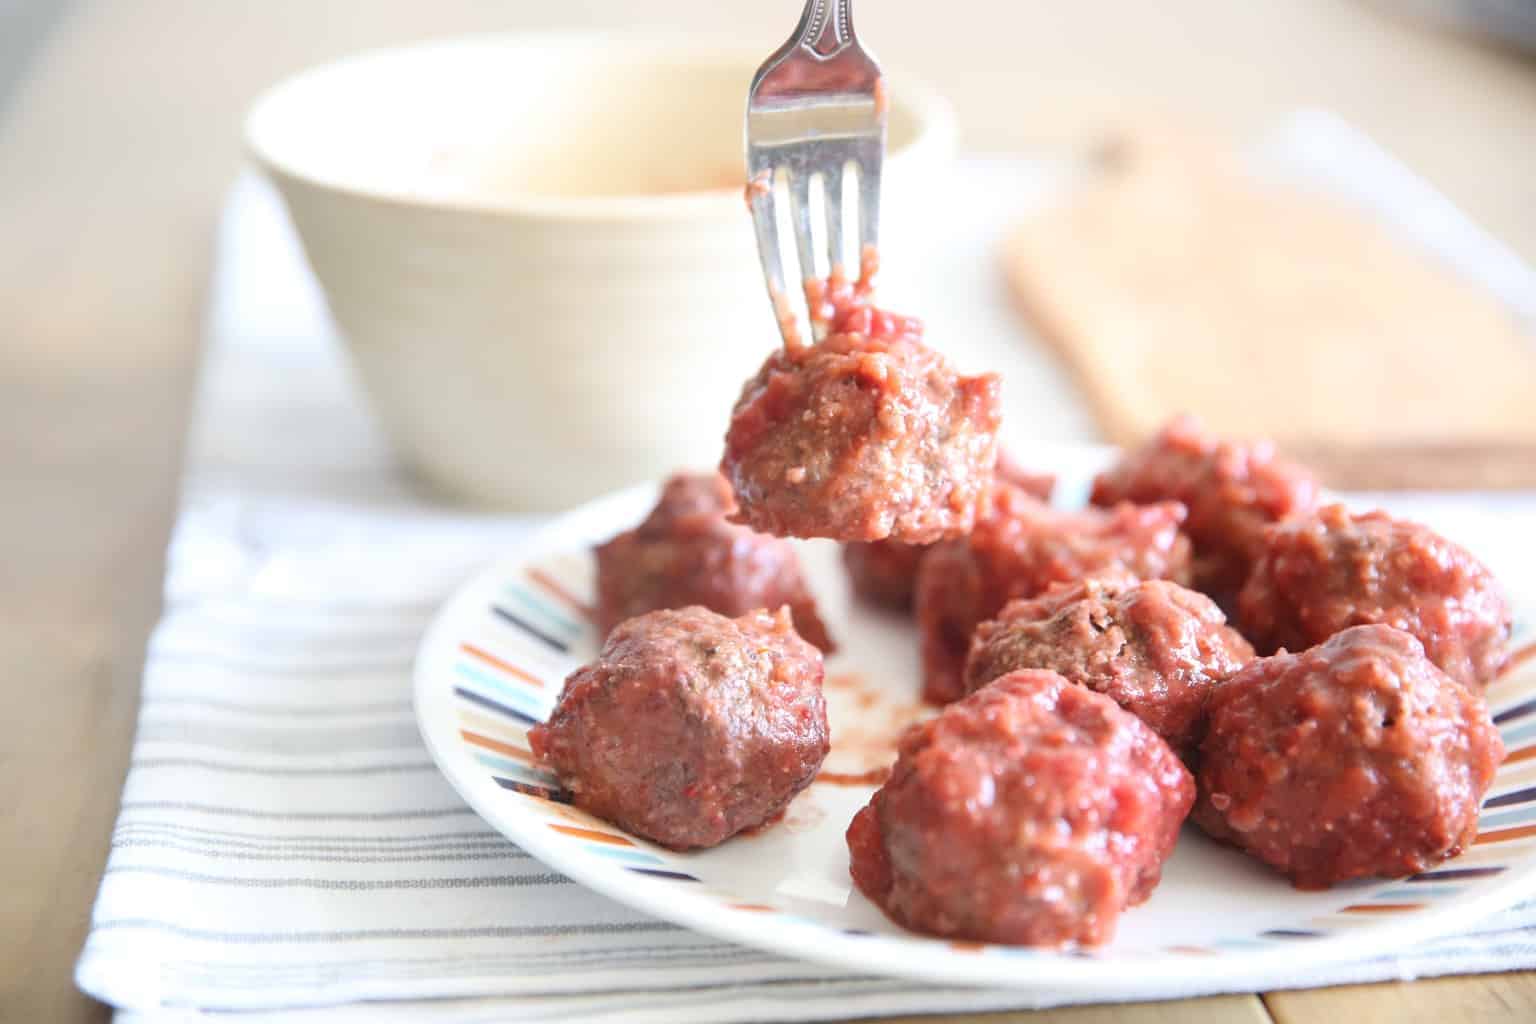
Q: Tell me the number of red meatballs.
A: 10